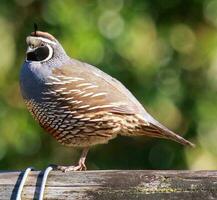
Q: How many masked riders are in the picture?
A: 0